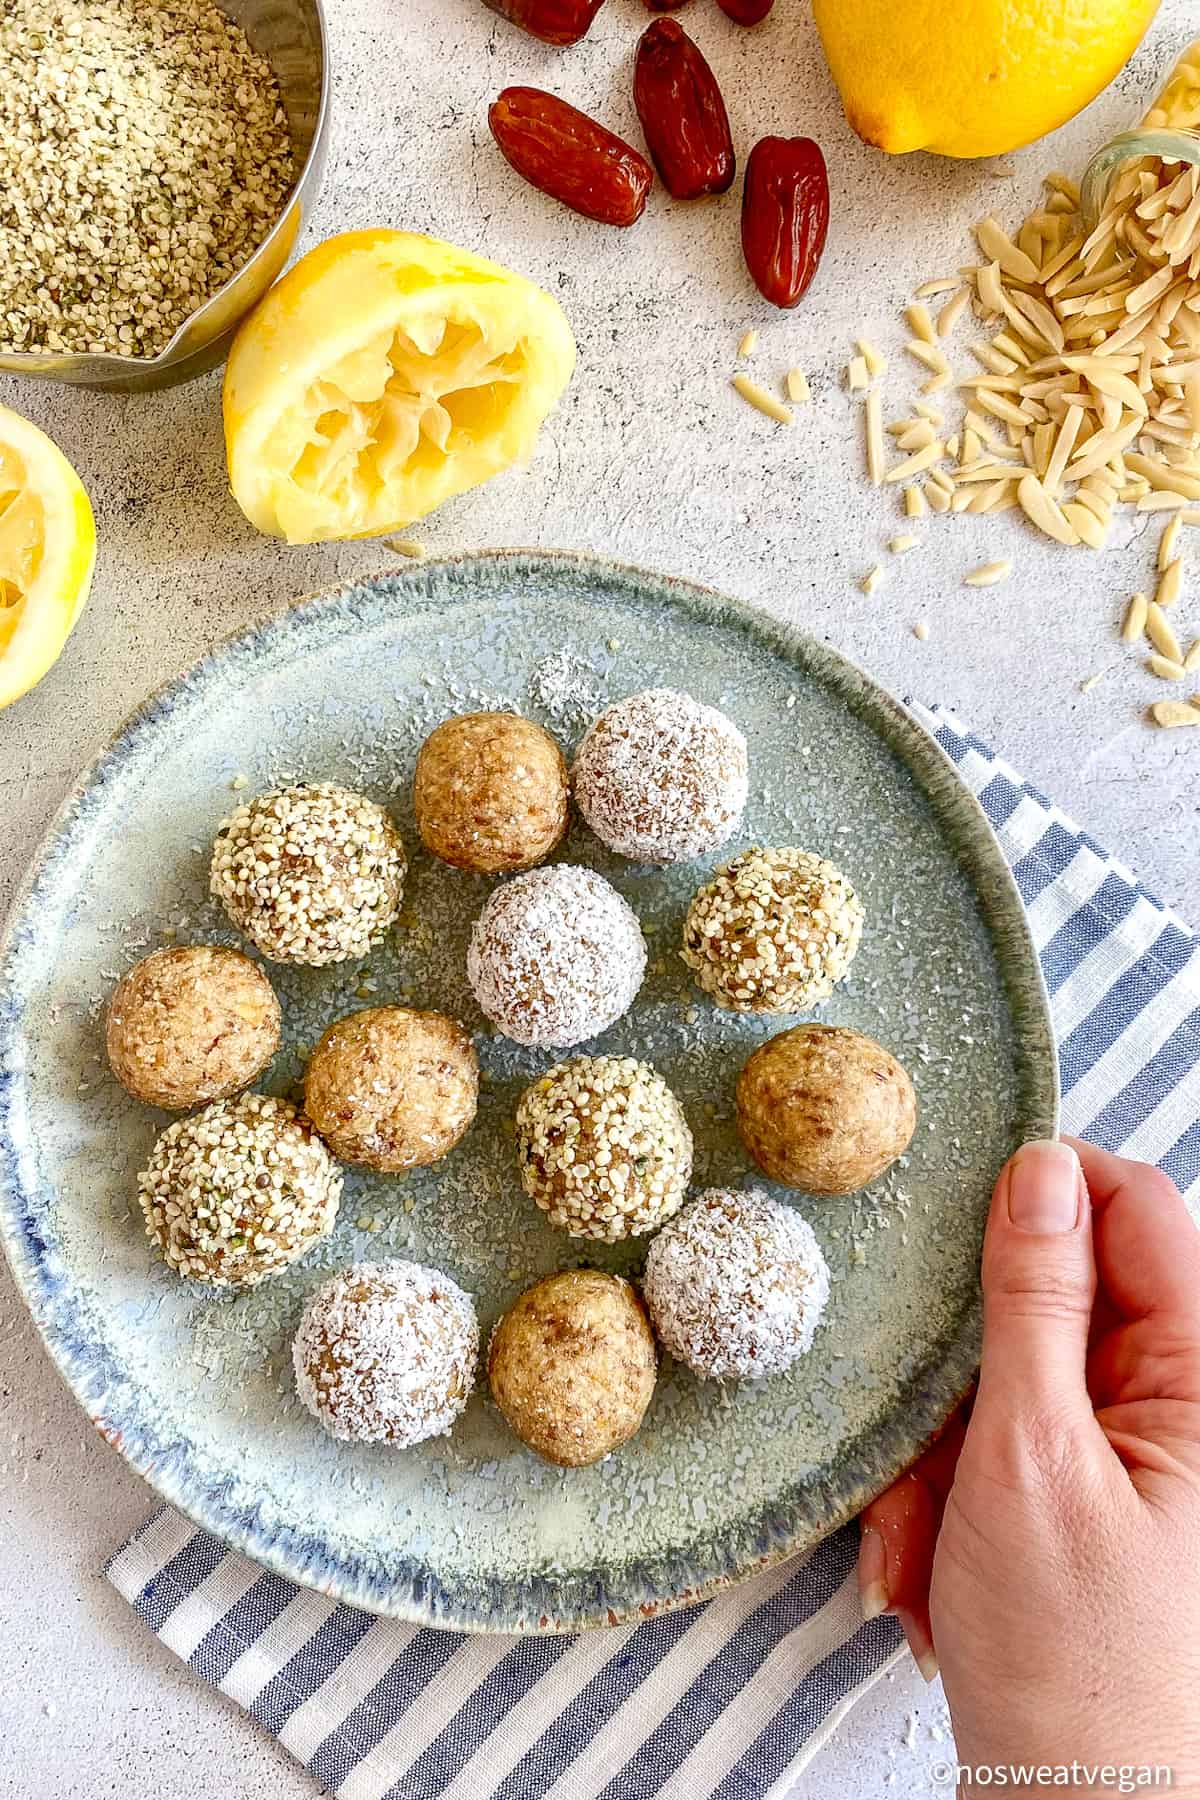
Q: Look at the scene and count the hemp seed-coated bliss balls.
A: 4